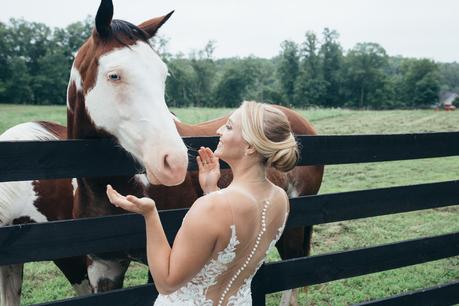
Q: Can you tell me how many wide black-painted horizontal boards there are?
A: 4